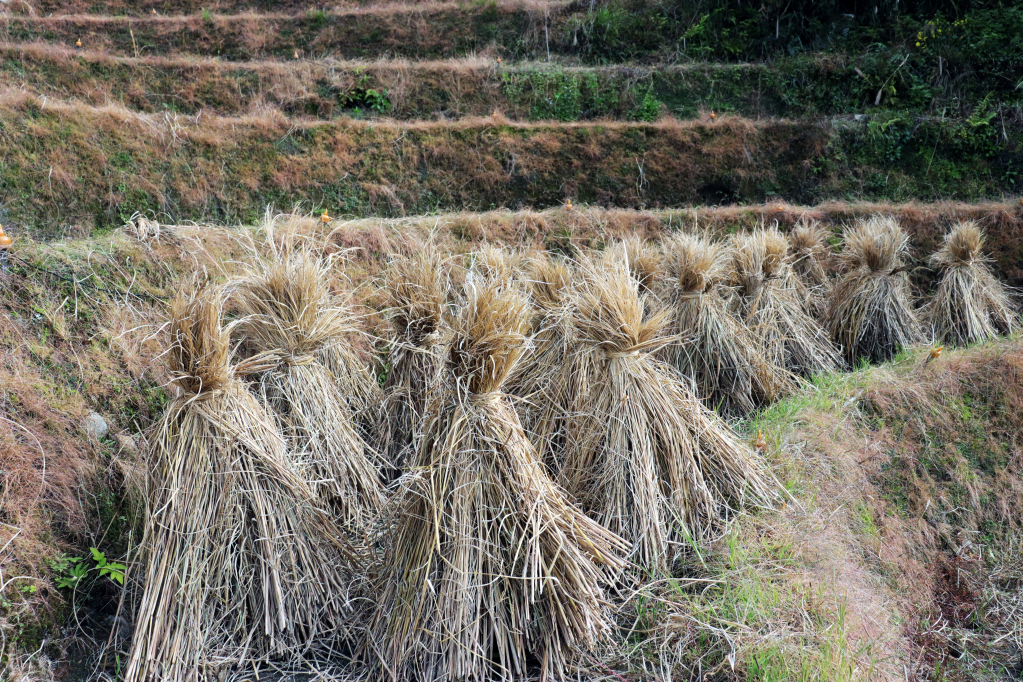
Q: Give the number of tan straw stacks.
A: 13